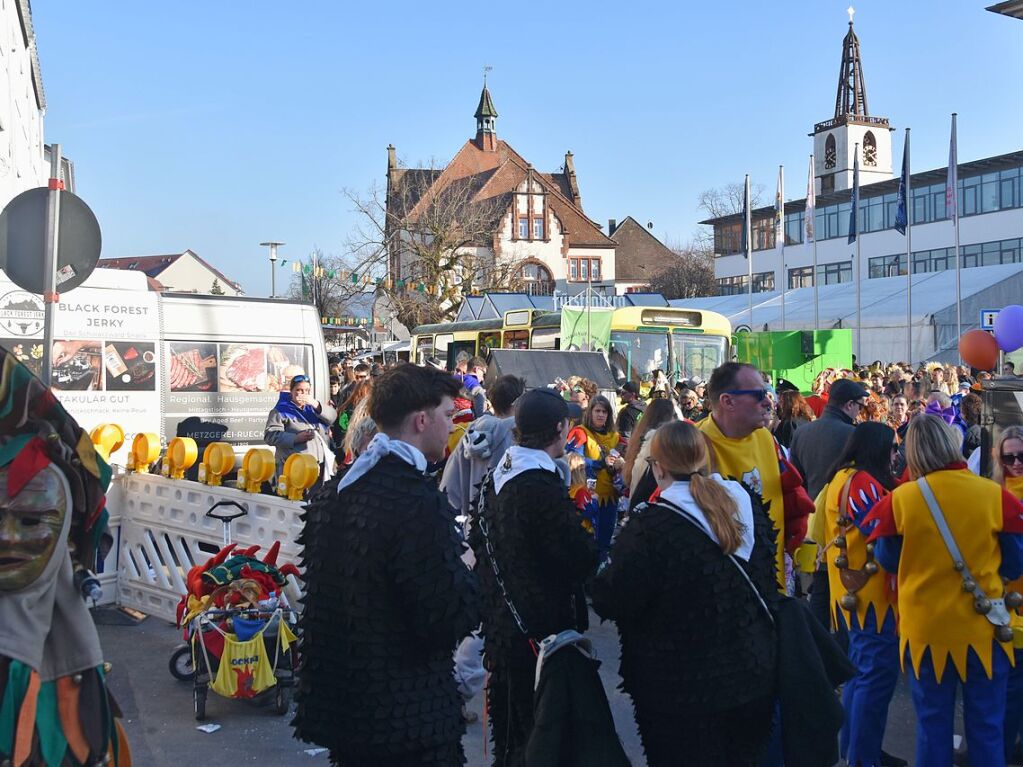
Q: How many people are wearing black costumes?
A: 3